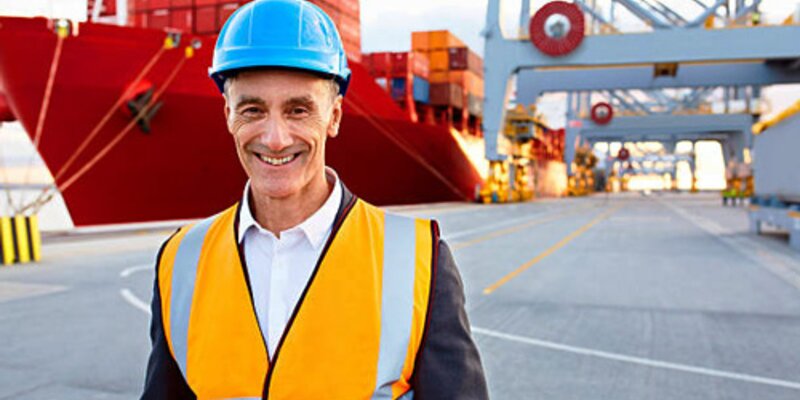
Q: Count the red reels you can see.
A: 3